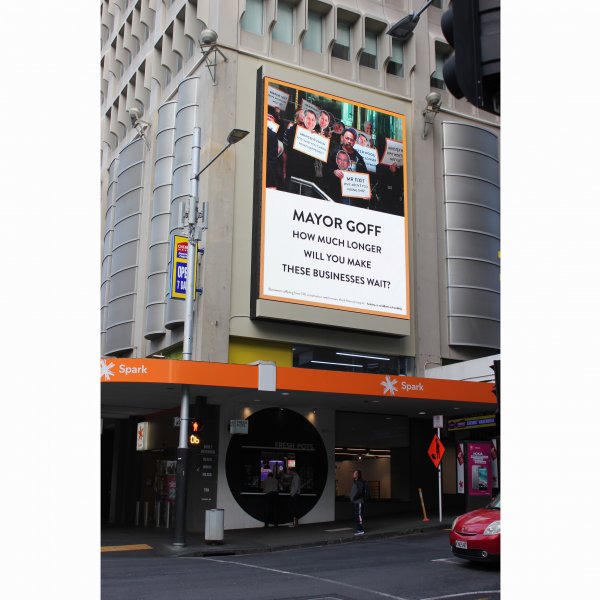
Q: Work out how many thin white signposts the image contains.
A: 1